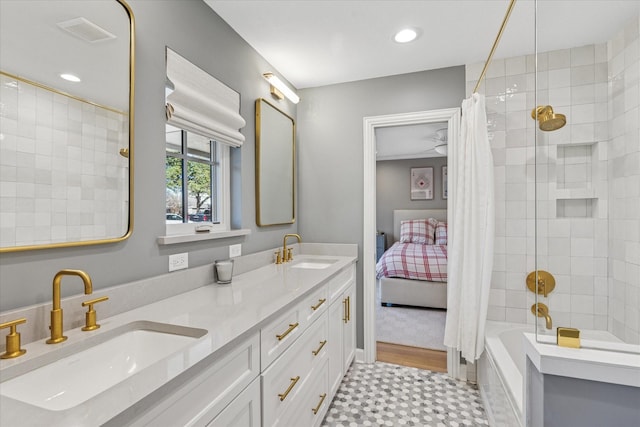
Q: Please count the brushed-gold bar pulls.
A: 7